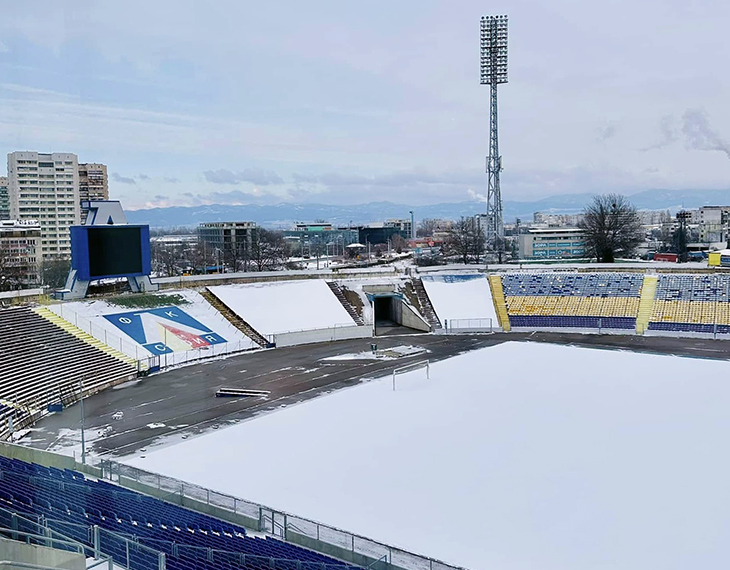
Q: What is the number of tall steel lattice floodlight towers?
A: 1